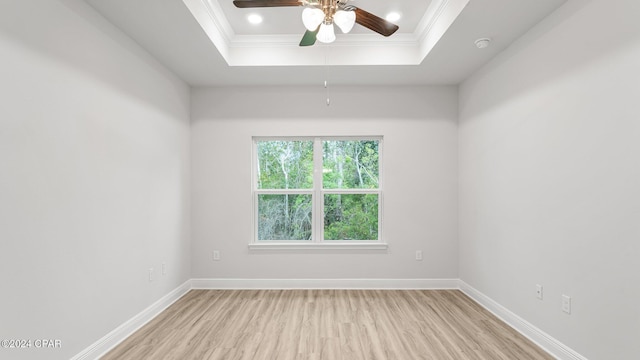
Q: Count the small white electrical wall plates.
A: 6